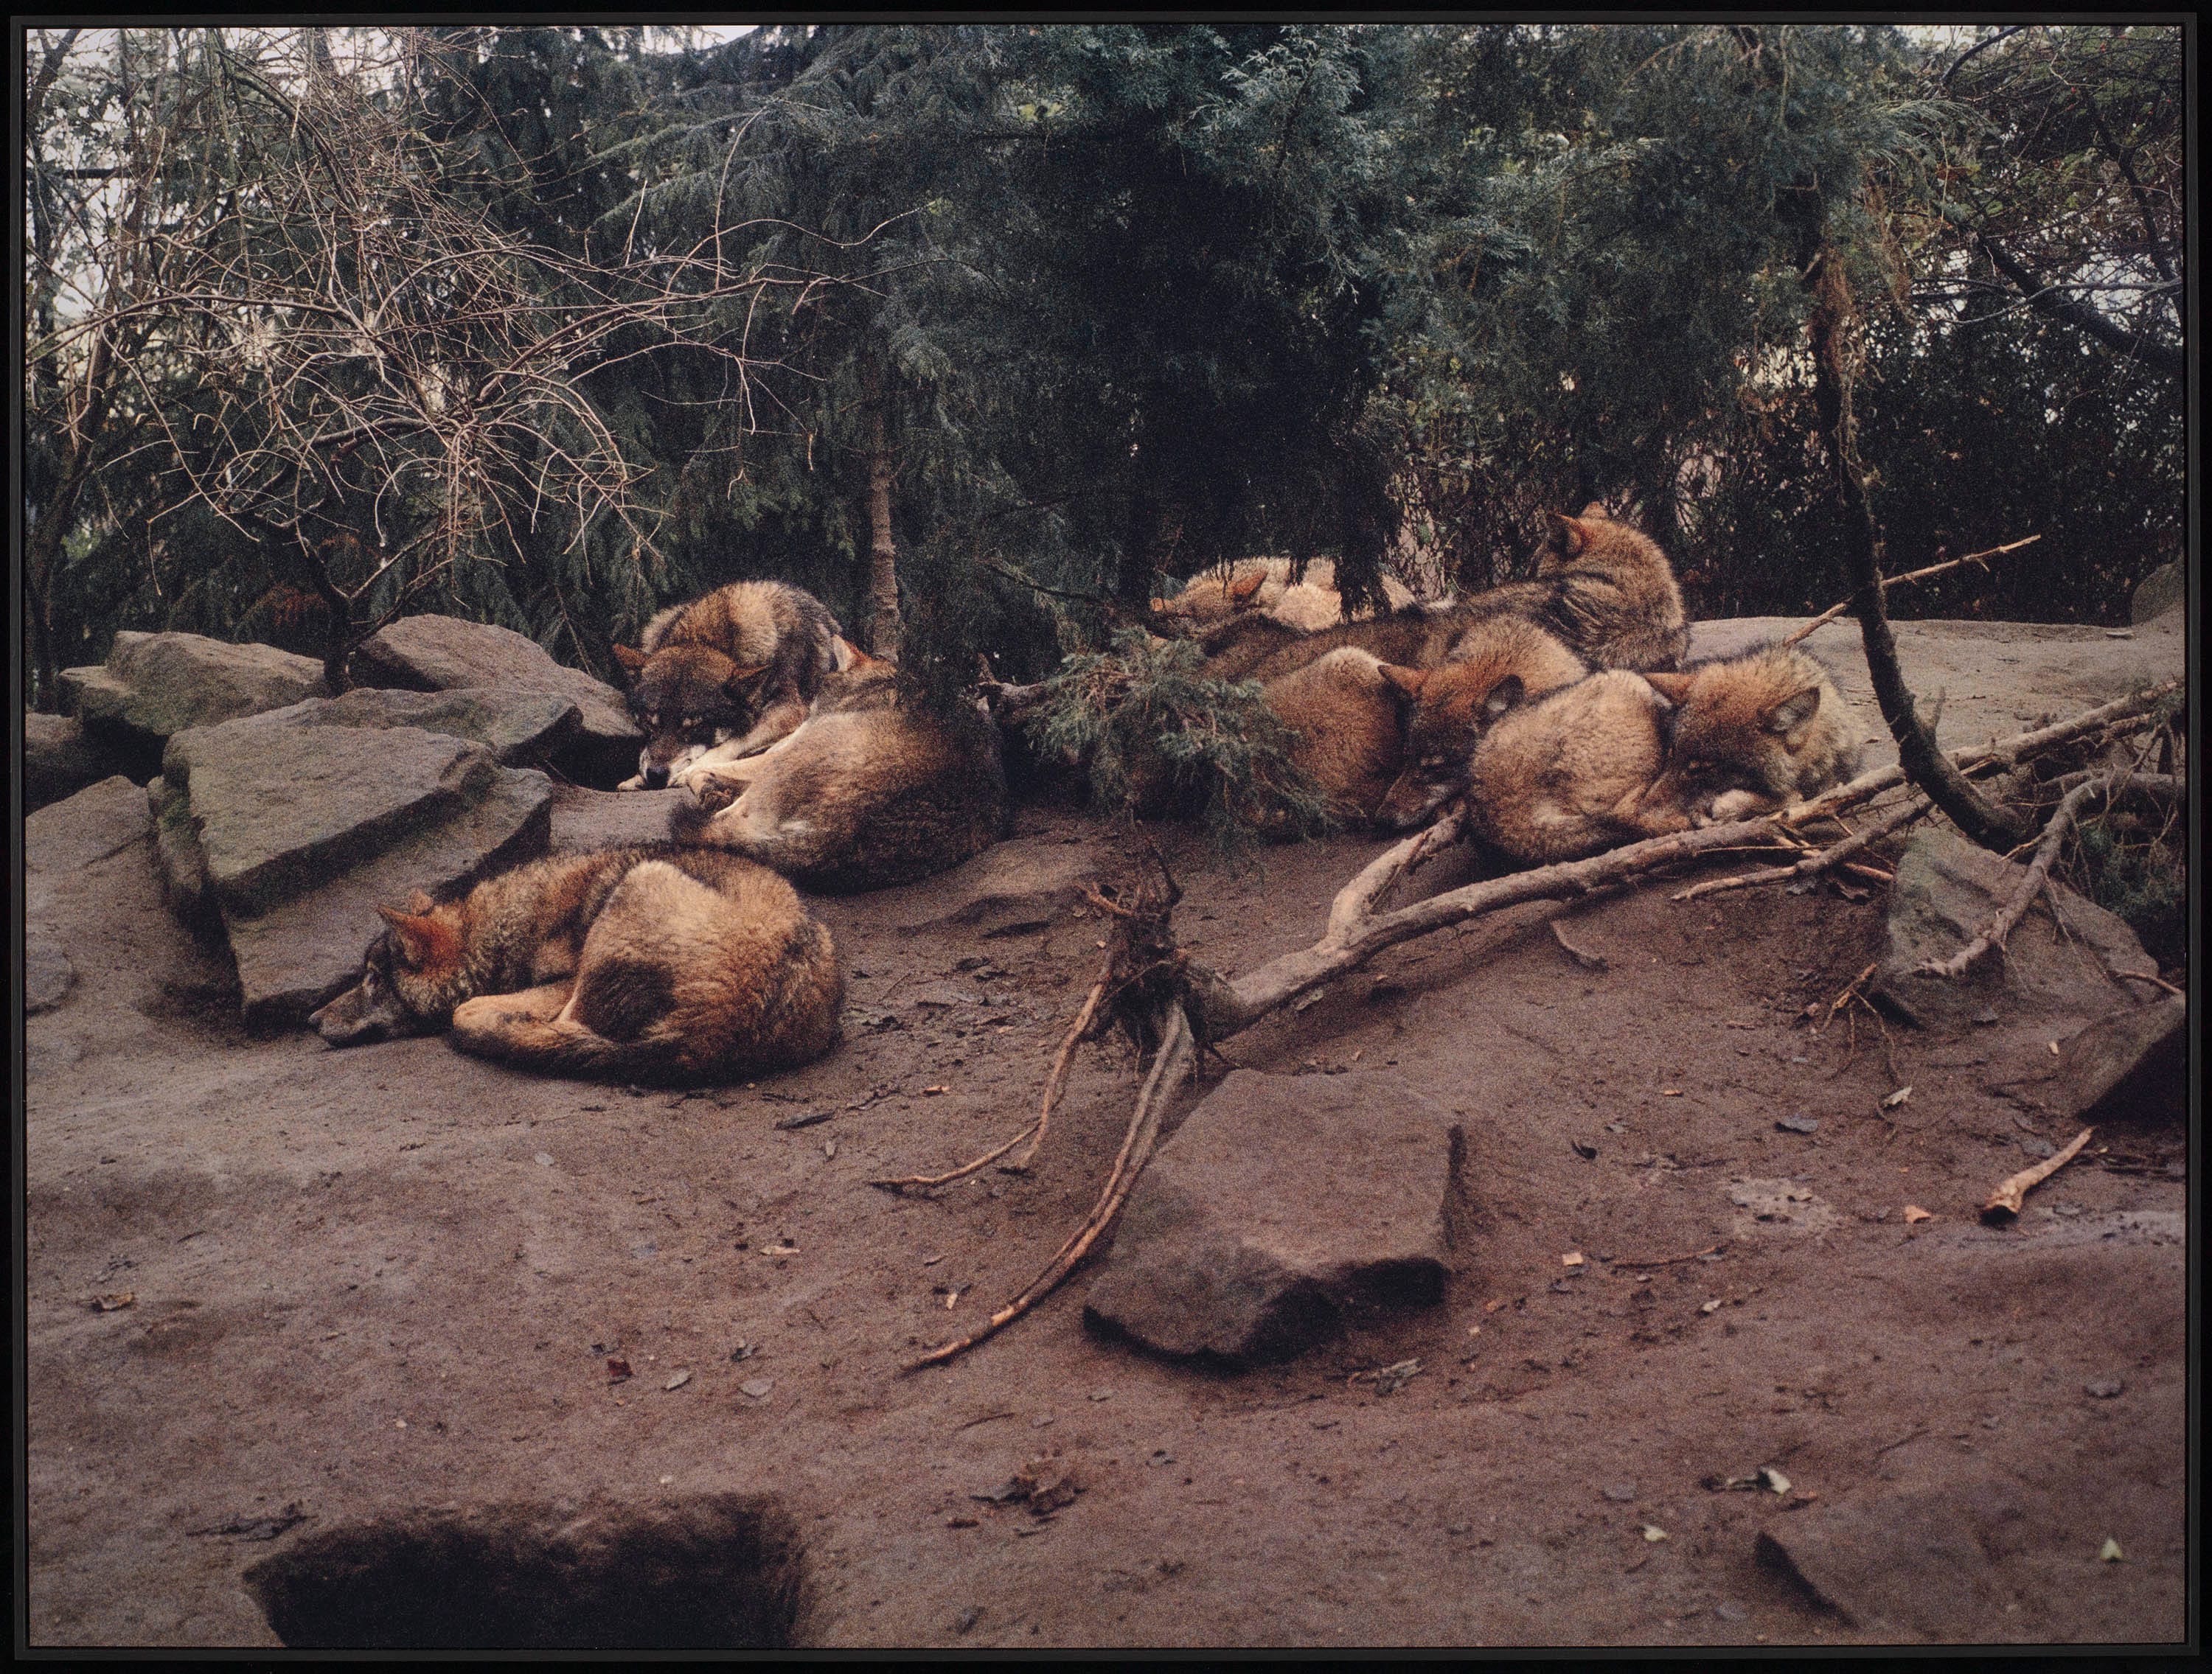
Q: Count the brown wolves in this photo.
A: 7